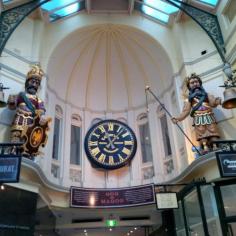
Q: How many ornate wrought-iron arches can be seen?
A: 2